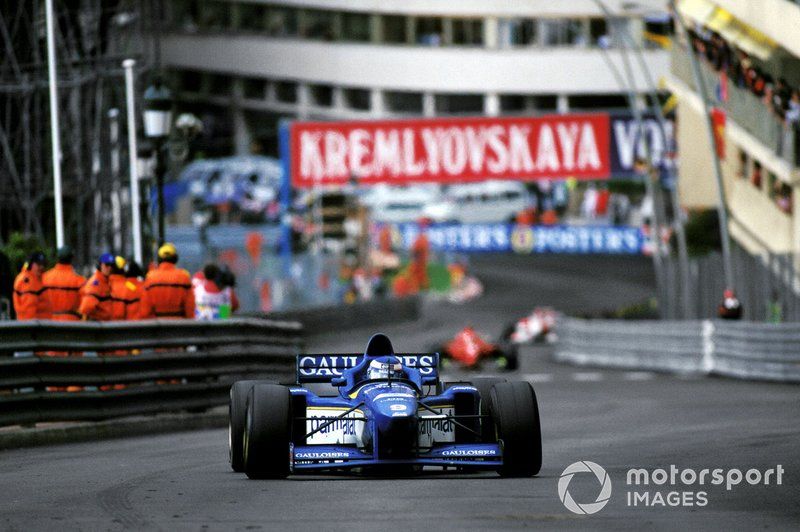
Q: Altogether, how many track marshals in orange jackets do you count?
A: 6